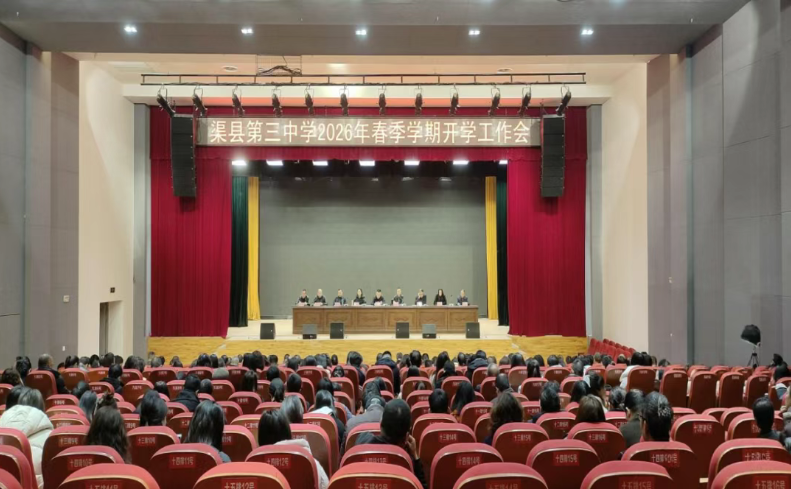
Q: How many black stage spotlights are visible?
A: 12